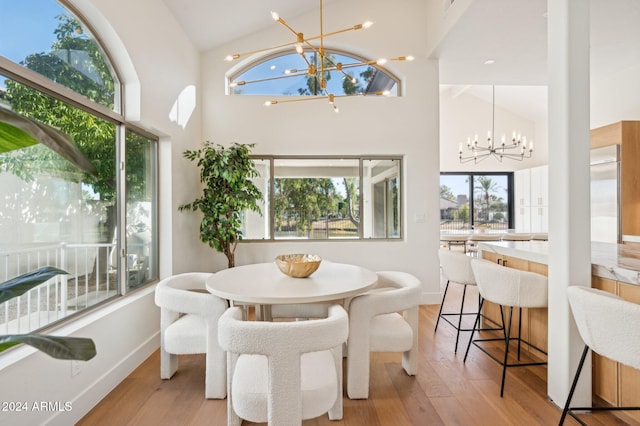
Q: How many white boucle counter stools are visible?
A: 3